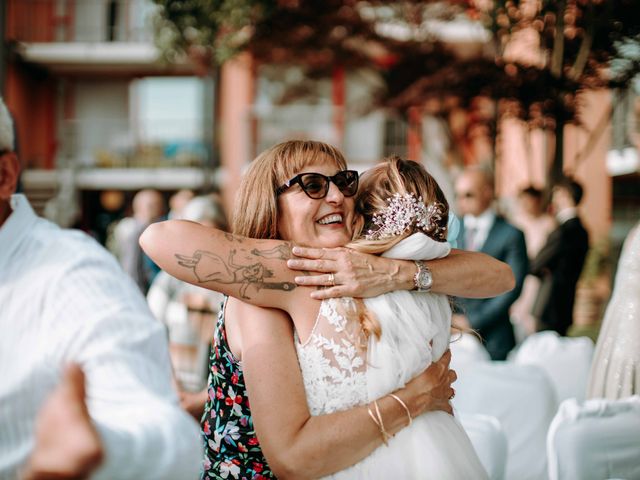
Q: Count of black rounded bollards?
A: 0